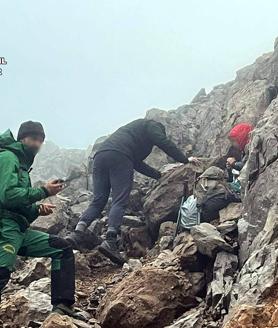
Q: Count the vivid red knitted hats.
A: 1